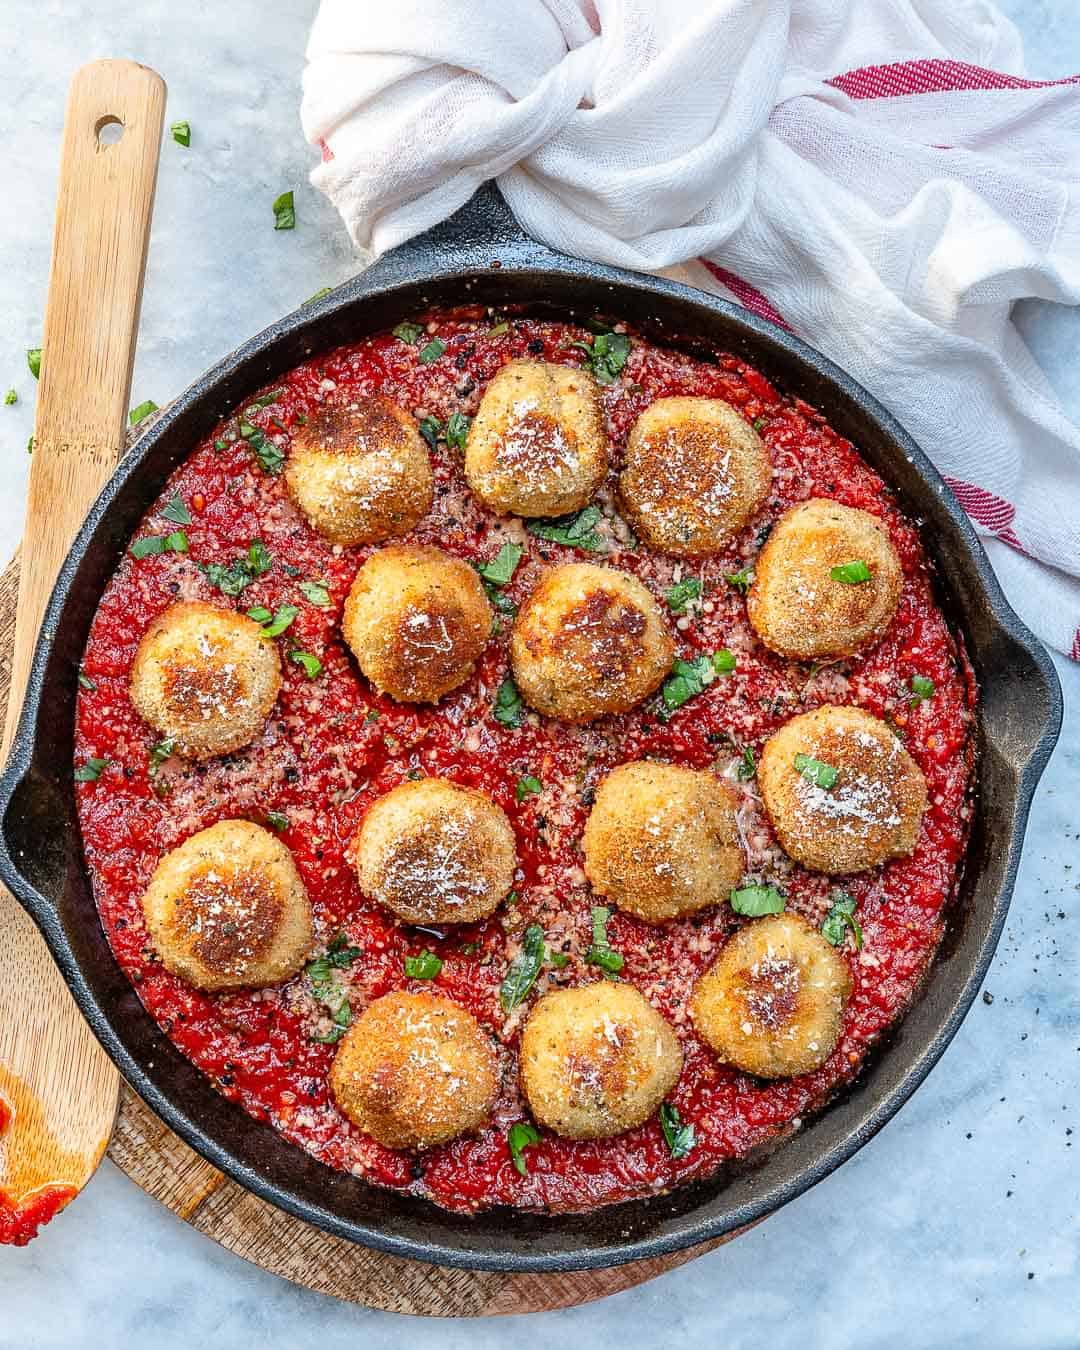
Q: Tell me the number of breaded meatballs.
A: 14